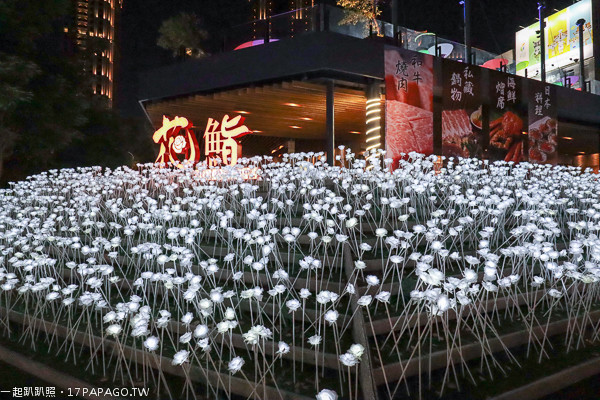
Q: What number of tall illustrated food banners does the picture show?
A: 4